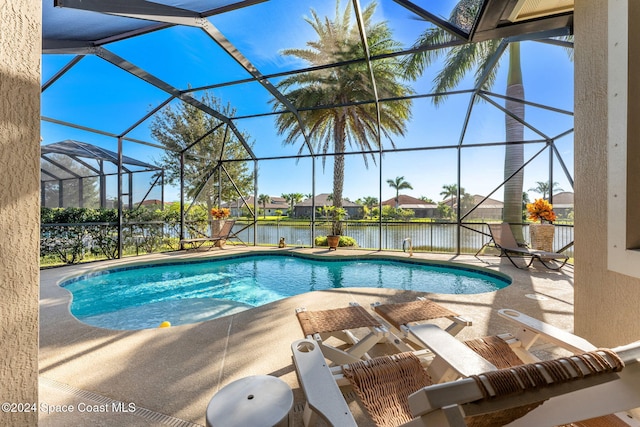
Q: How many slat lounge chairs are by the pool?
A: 2